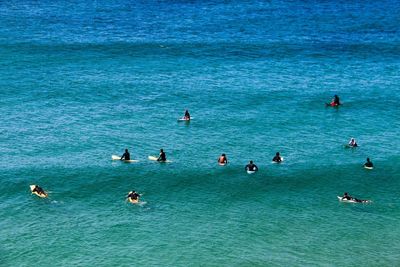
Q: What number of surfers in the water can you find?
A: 12